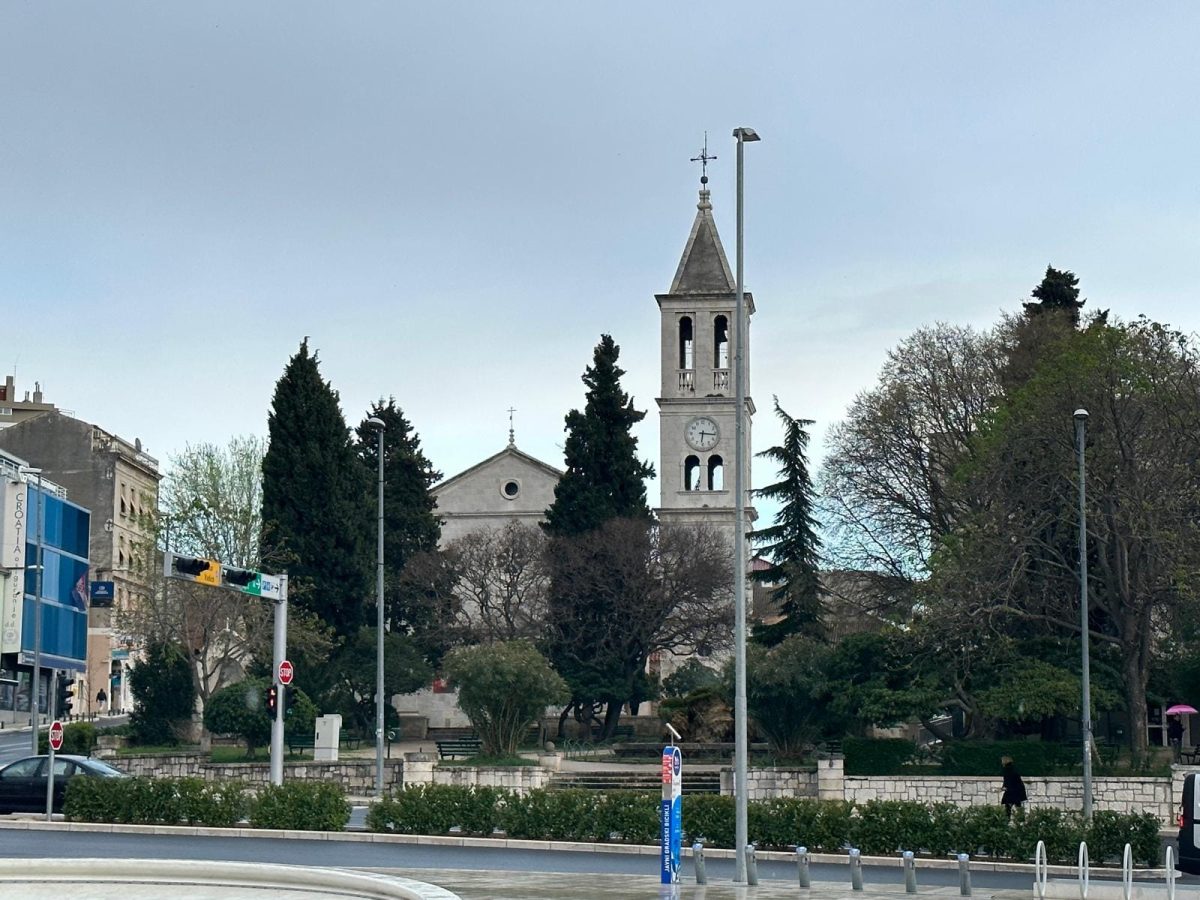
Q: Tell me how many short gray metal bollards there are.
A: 6